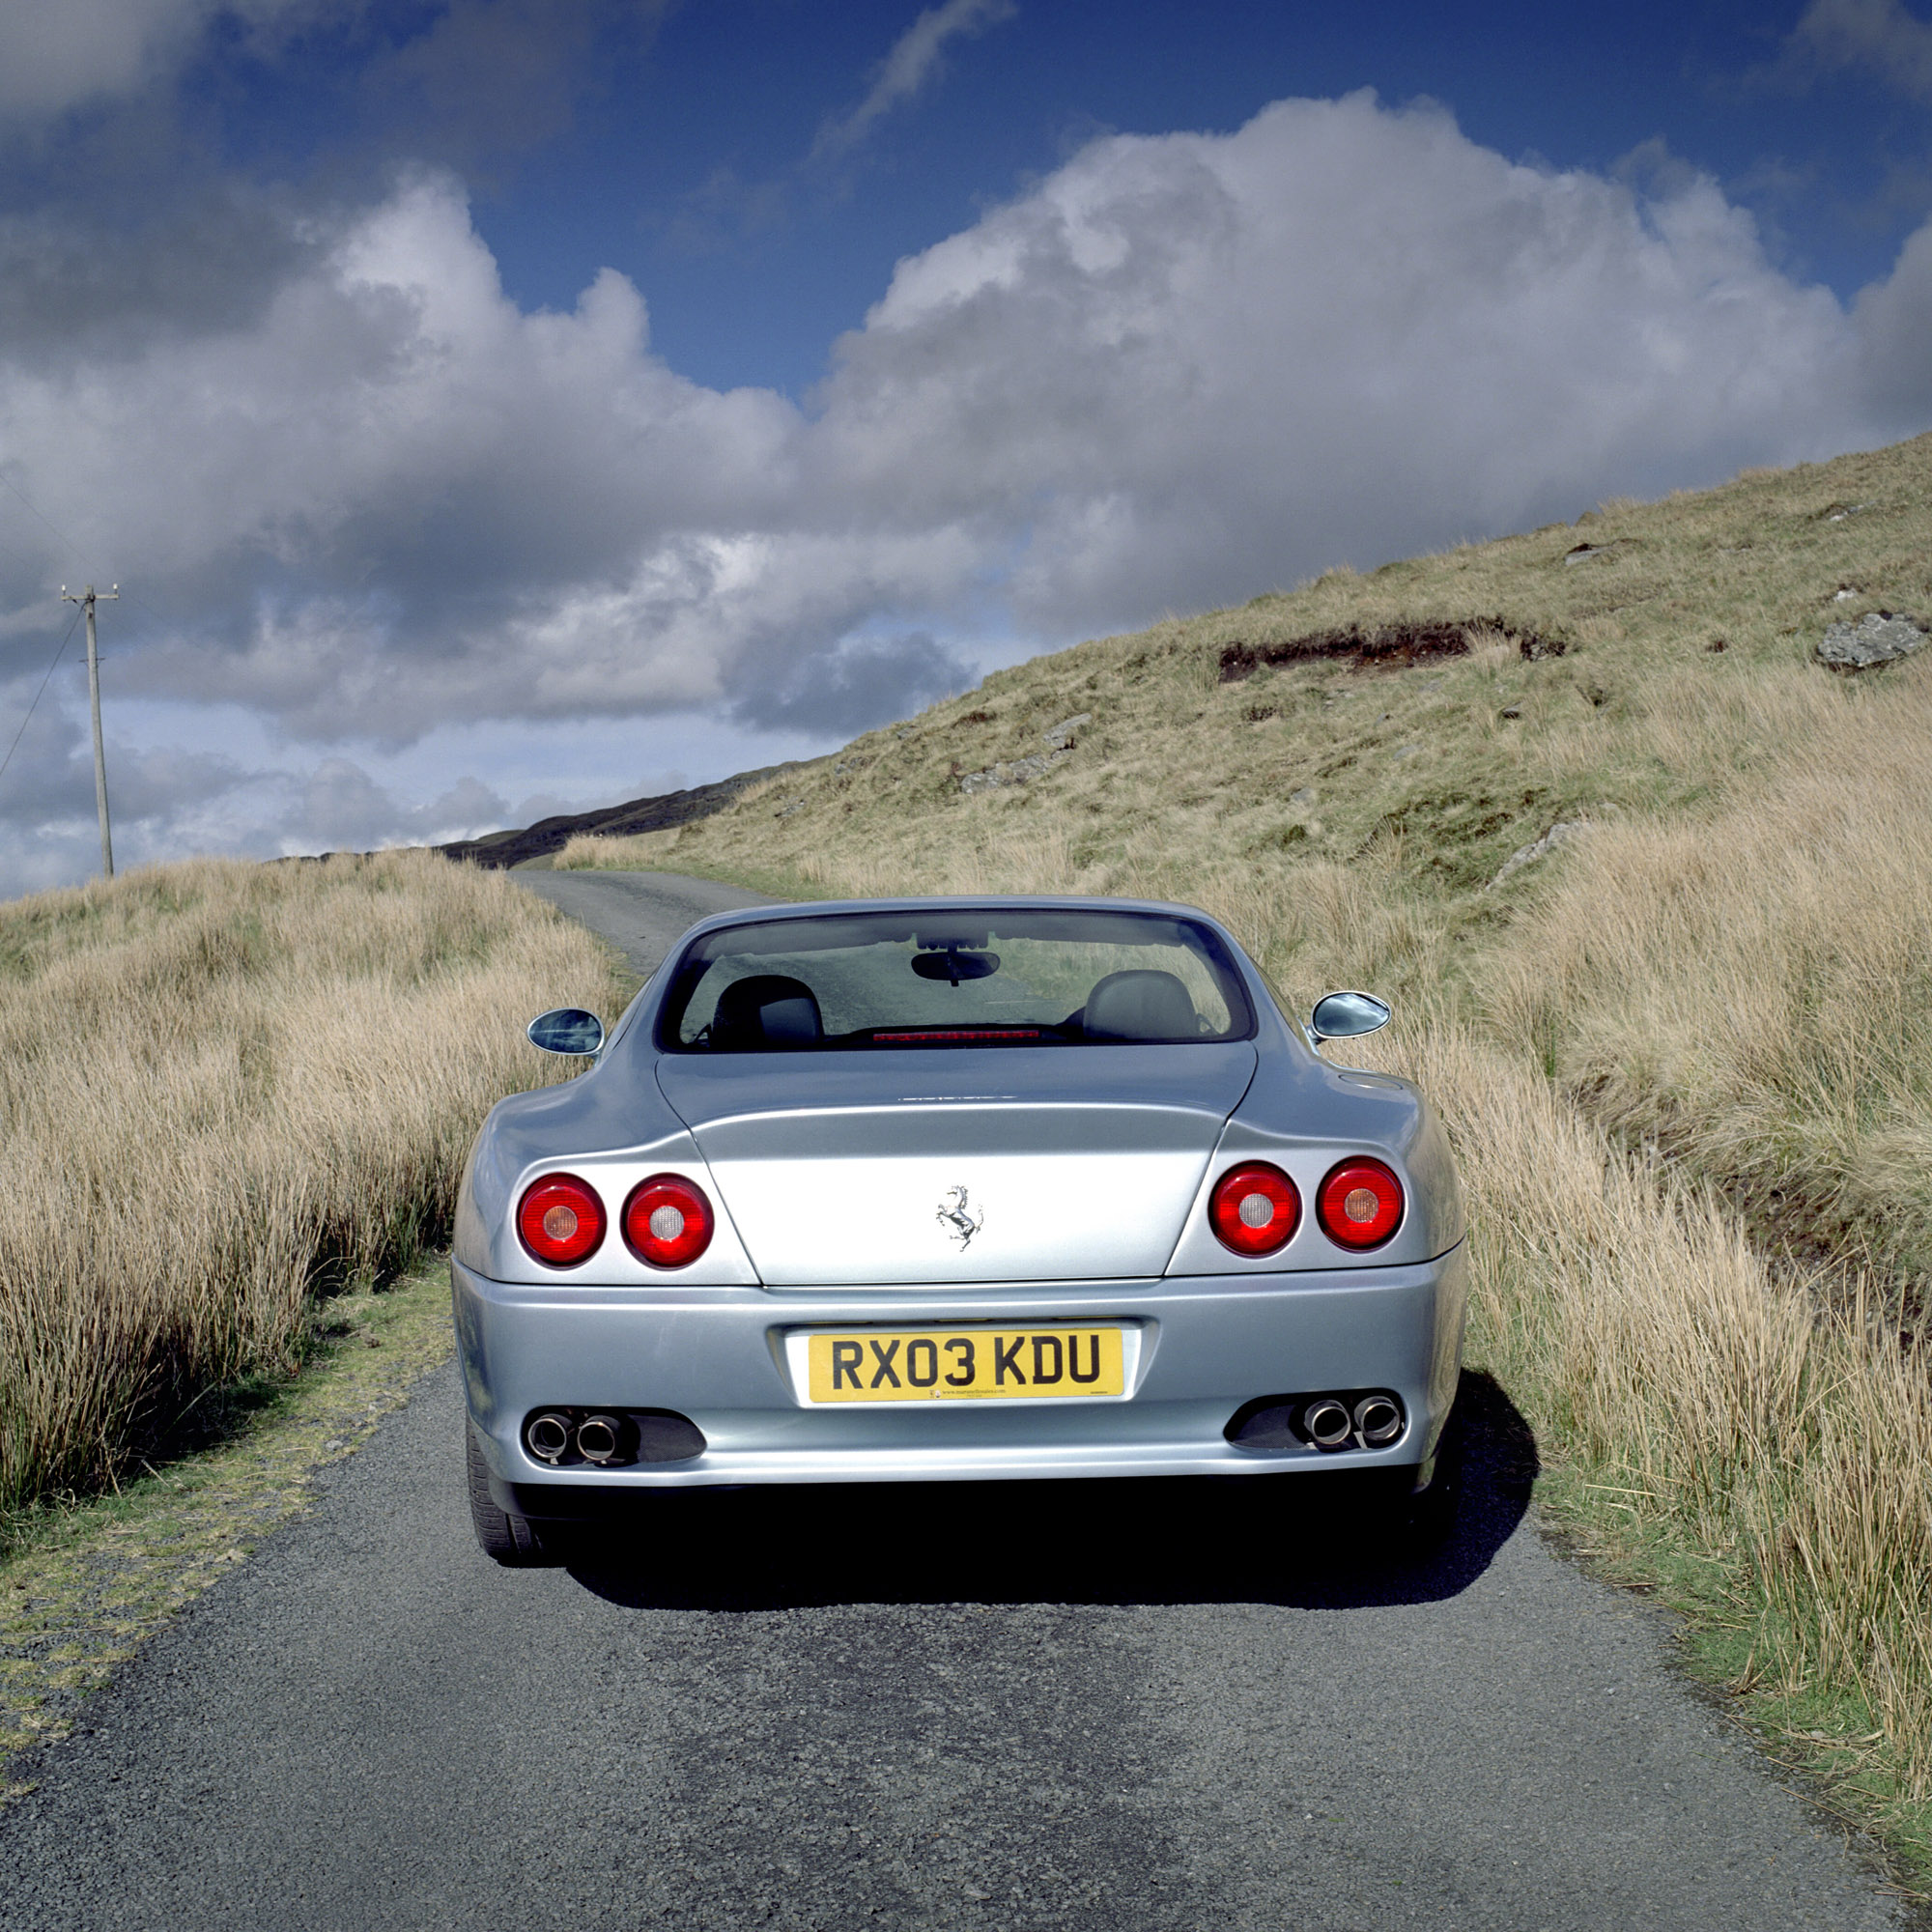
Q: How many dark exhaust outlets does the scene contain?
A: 4